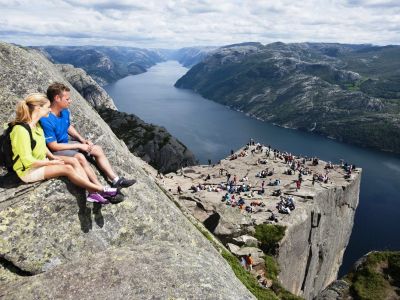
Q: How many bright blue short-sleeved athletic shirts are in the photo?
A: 1